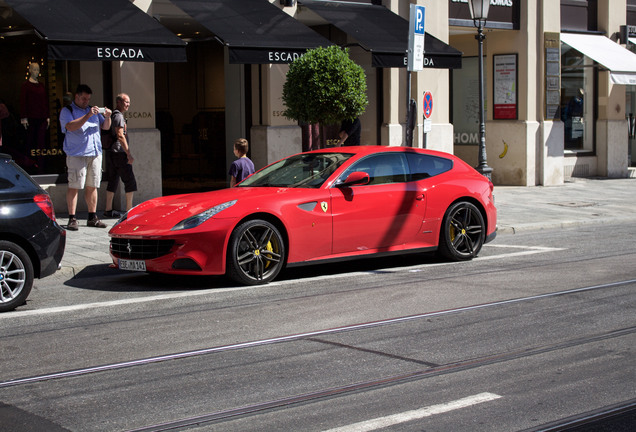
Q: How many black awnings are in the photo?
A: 3